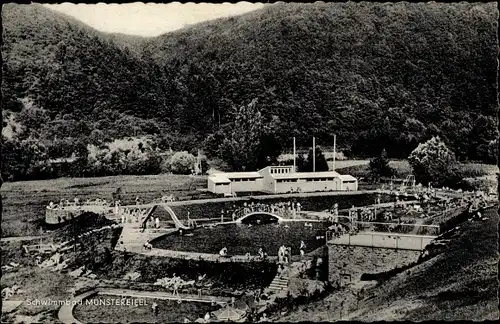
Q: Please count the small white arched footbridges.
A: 1